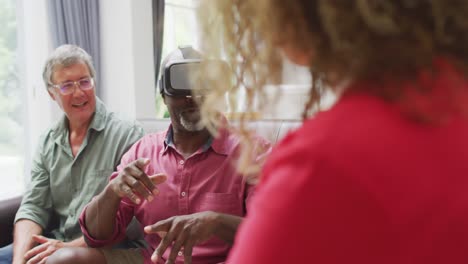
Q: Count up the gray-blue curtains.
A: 2